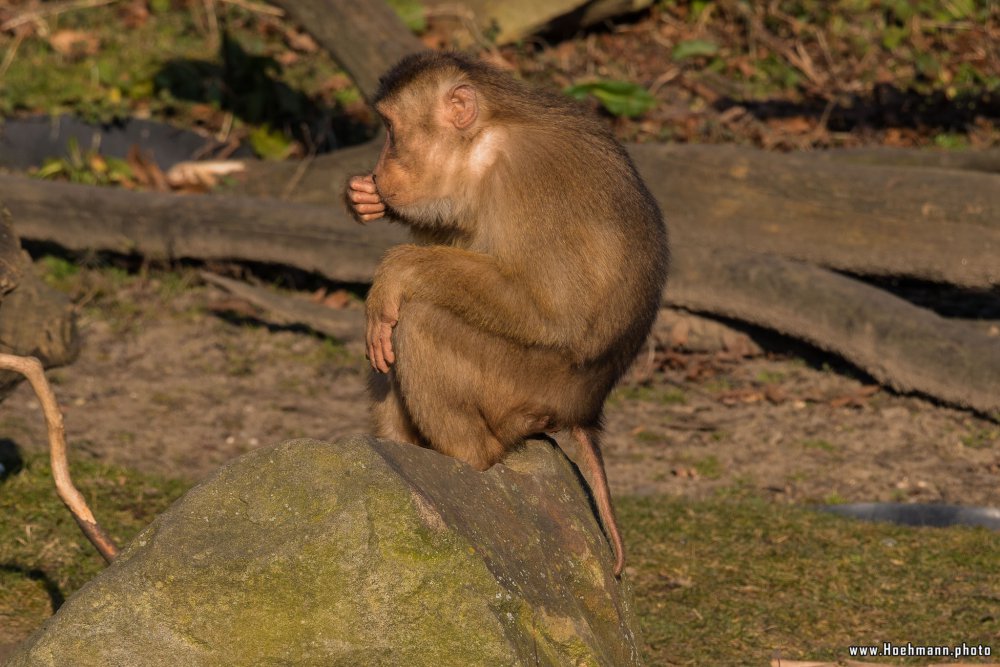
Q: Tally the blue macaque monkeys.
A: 0